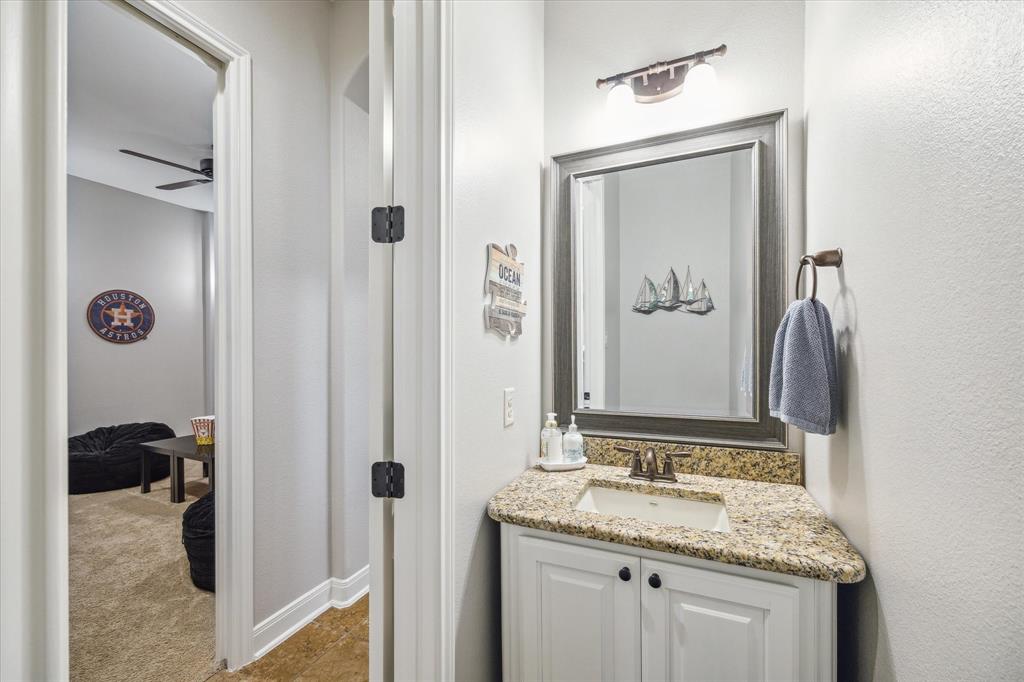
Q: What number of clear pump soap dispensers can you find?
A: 2